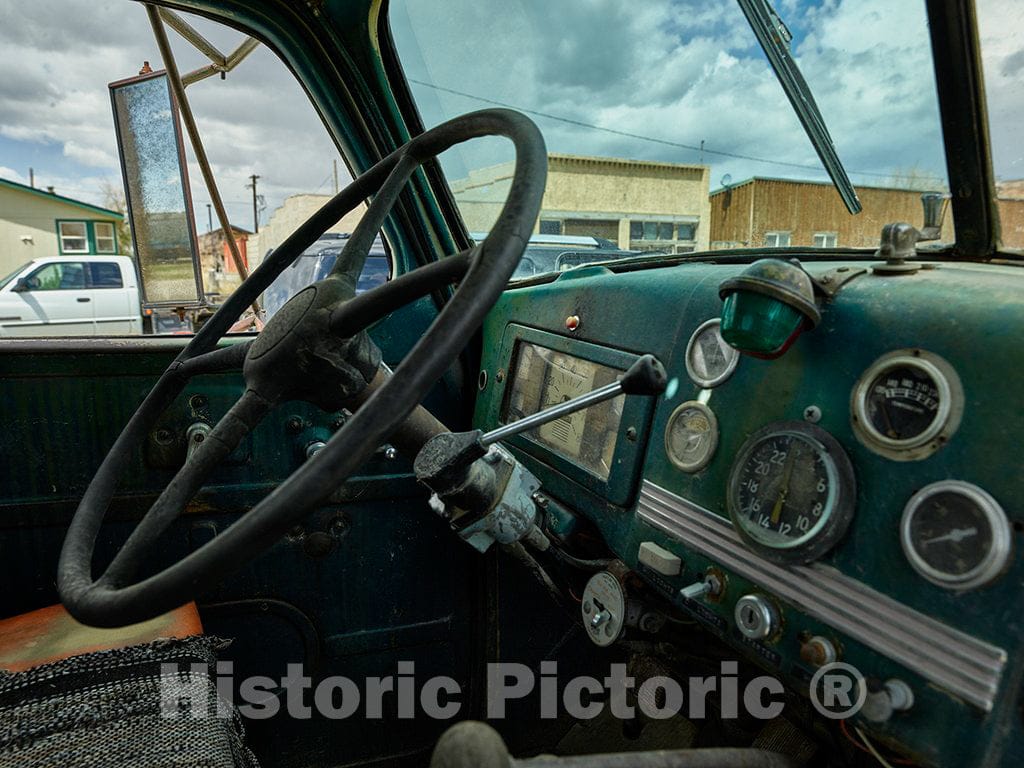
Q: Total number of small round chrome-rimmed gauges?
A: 4